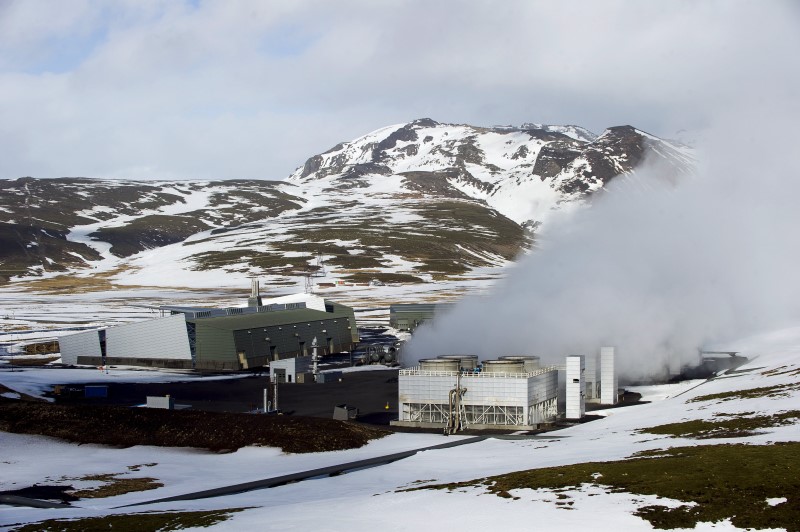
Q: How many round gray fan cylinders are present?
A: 4